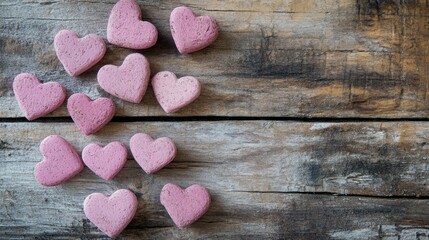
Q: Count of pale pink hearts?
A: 12